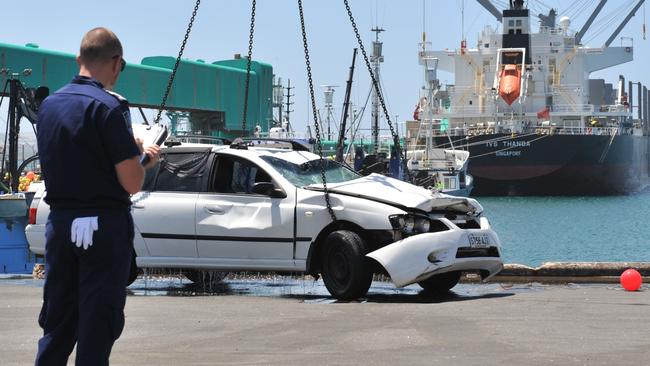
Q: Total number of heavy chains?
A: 4